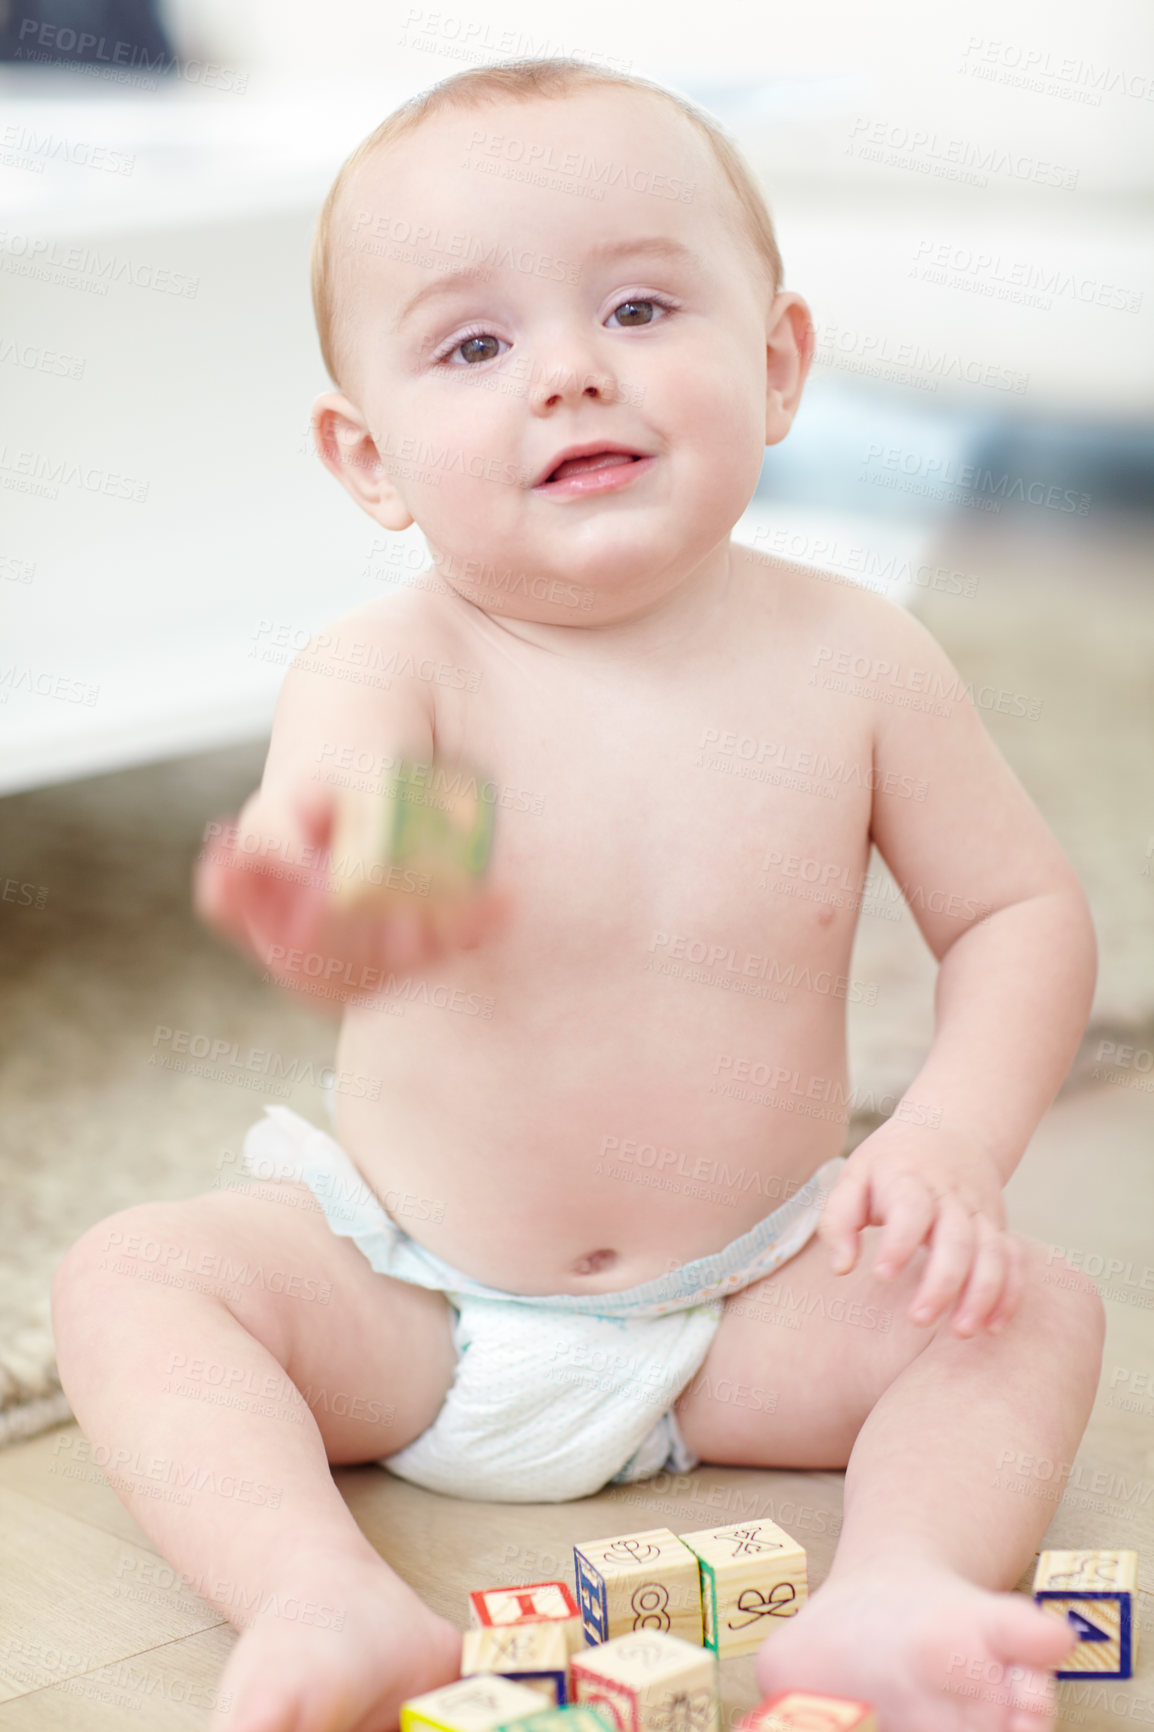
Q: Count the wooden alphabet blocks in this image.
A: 10